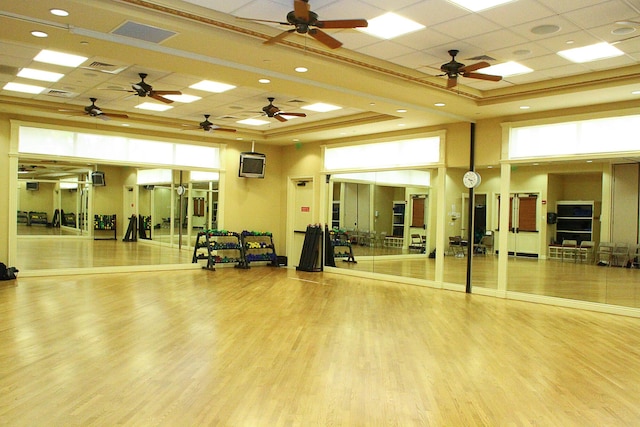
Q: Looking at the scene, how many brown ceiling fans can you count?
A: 6